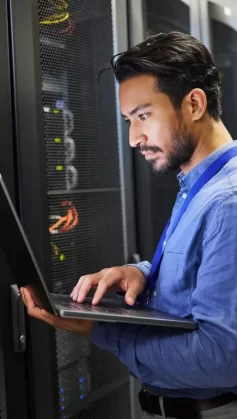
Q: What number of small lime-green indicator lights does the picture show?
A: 4